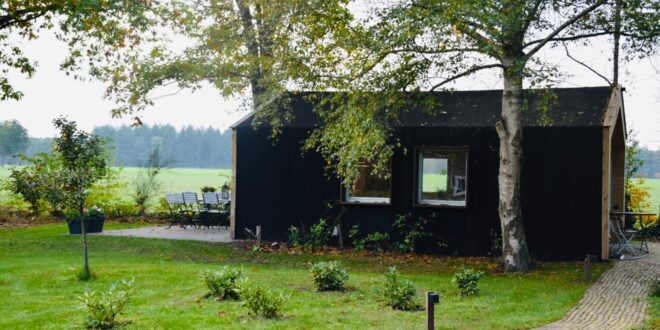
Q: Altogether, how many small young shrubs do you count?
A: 6